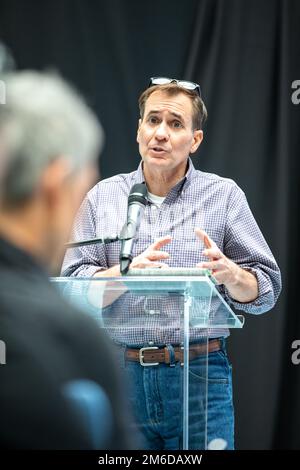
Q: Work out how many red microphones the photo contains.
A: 0